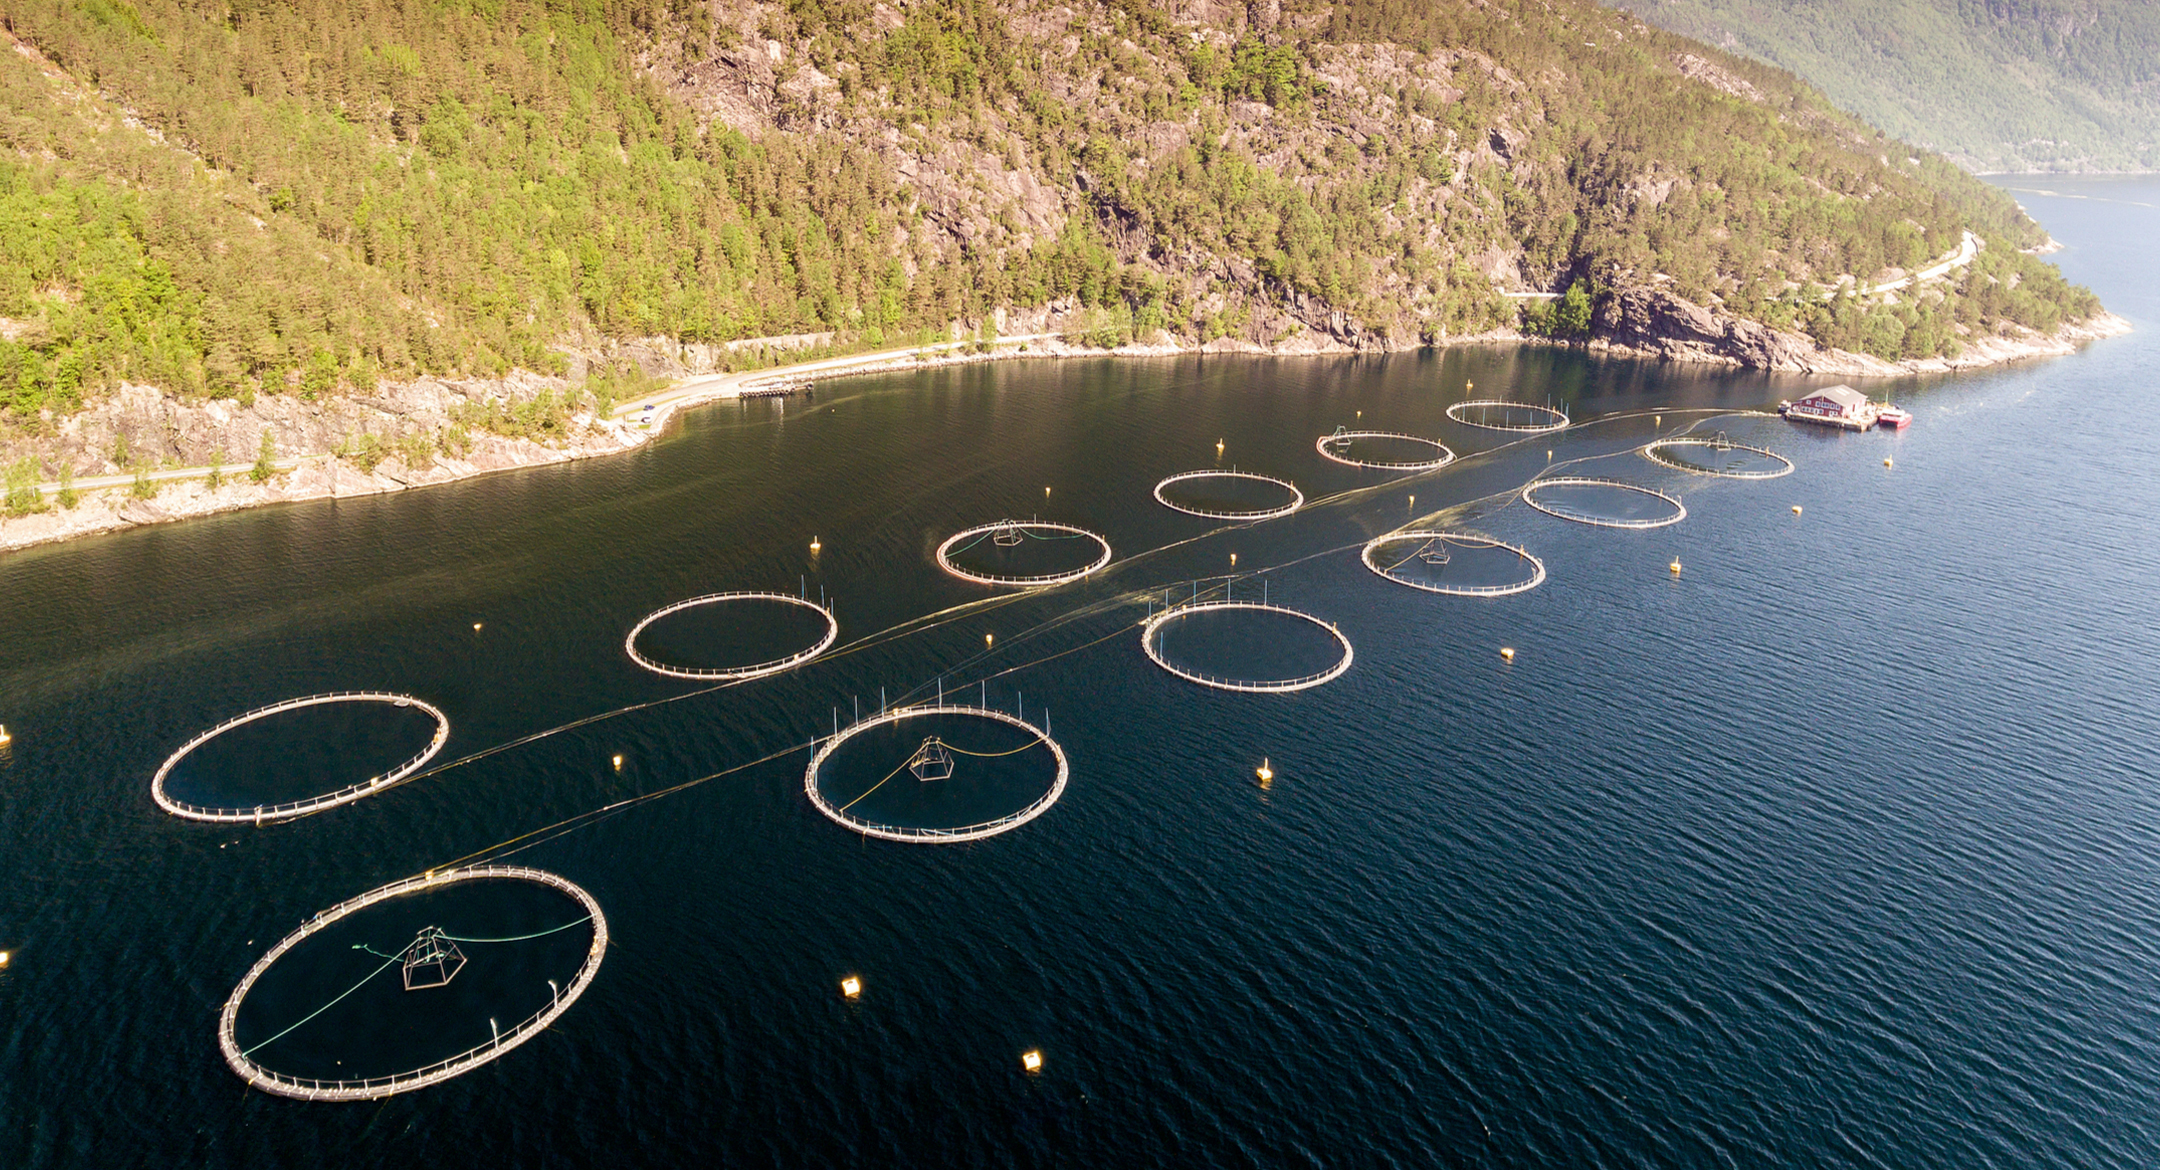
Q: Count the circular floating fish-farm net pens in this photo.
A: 12